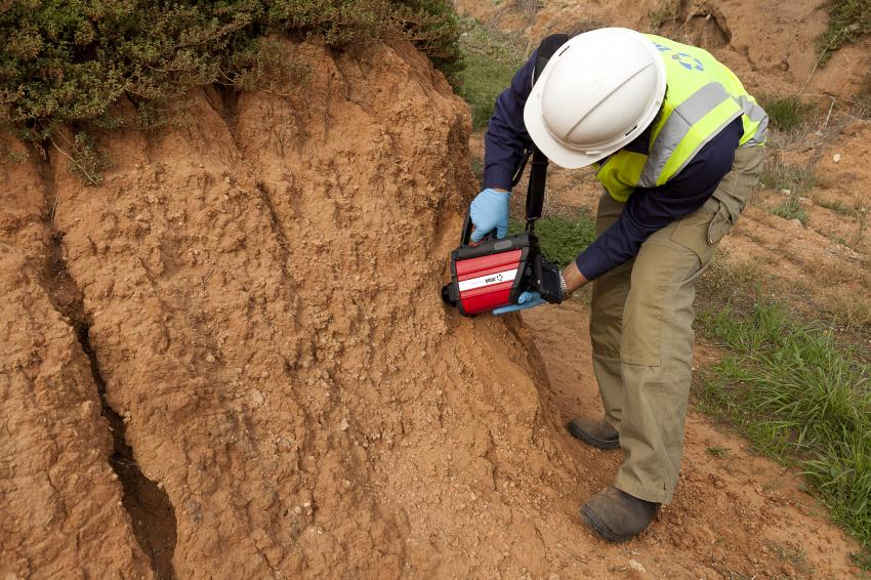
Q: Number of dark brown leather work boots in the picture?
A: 2